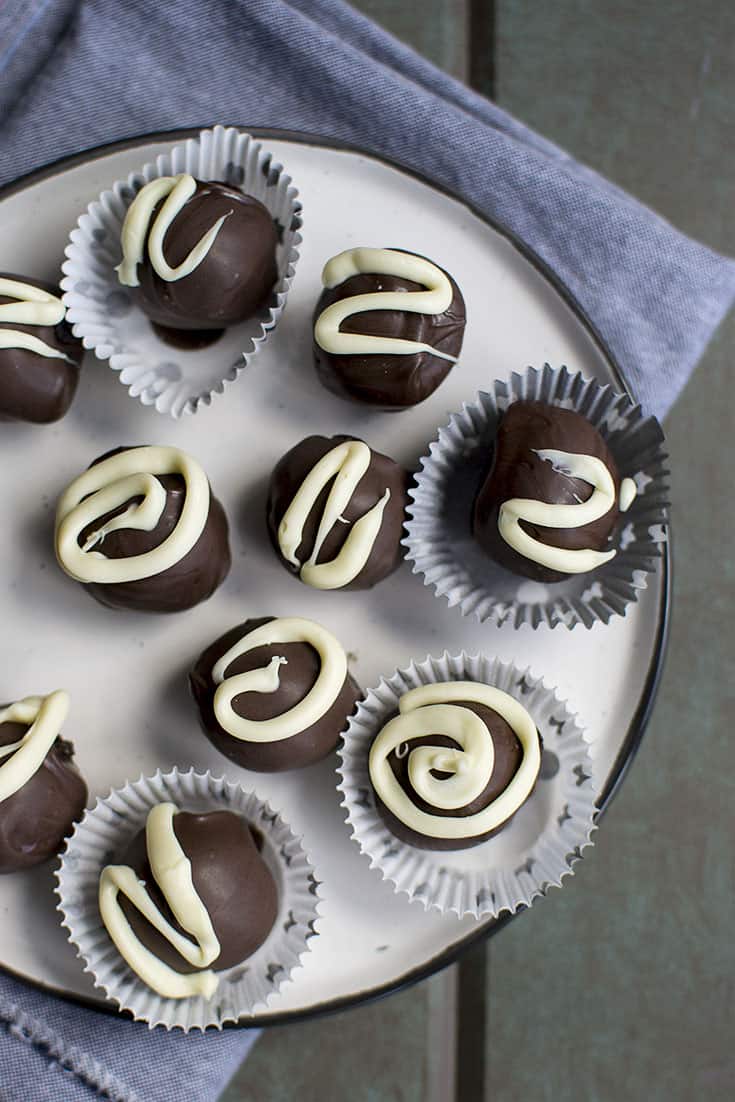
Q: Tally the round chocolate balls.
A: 10